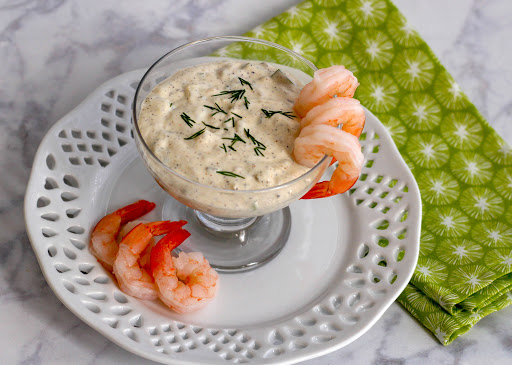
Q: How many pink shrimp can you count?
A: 6